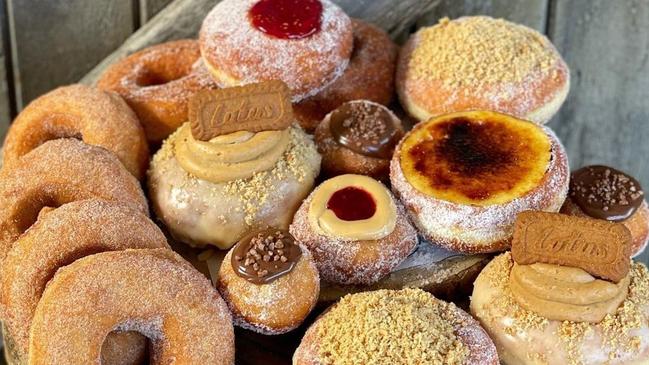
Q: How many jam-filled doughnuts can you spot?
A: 2